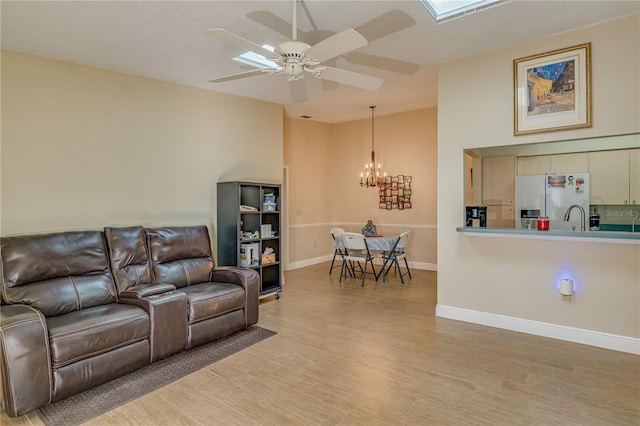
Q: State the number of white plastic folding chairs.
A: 3